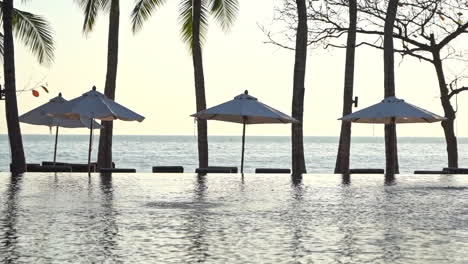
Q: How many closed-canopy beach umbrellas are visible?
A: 0